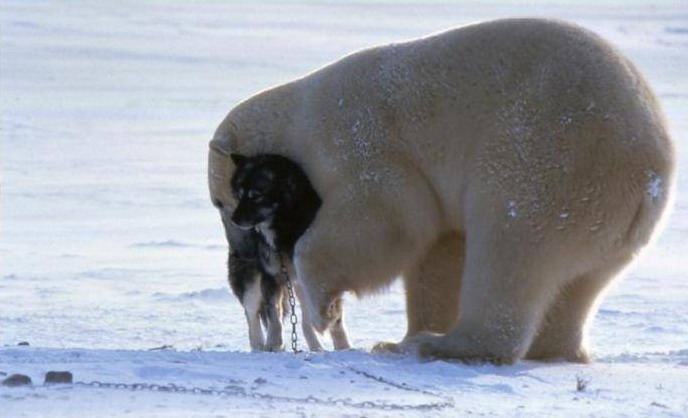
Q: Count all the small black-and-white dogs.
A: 1